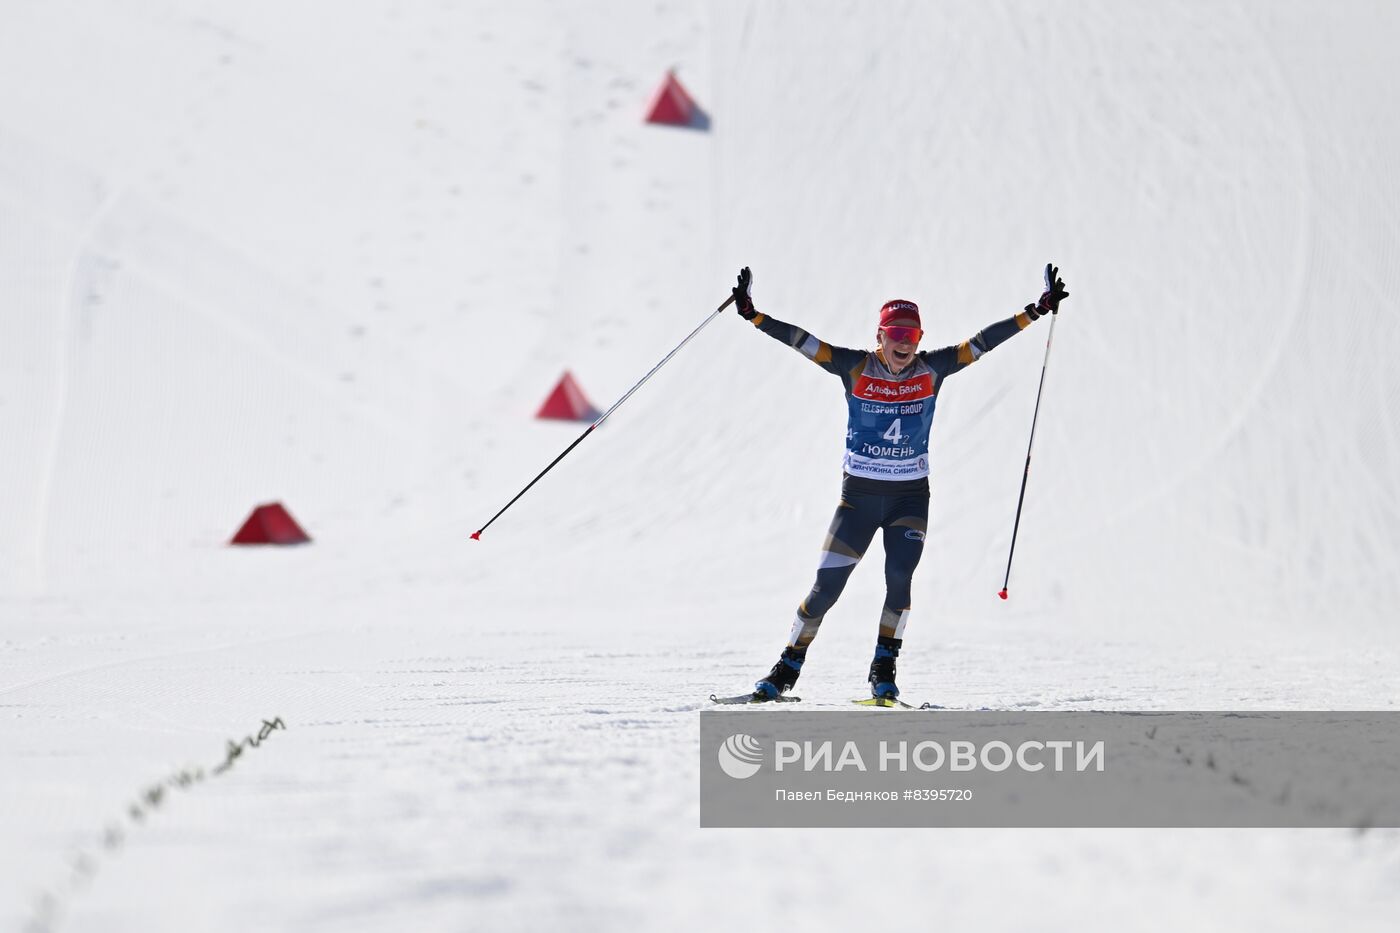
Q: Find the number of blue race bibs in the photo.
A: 1